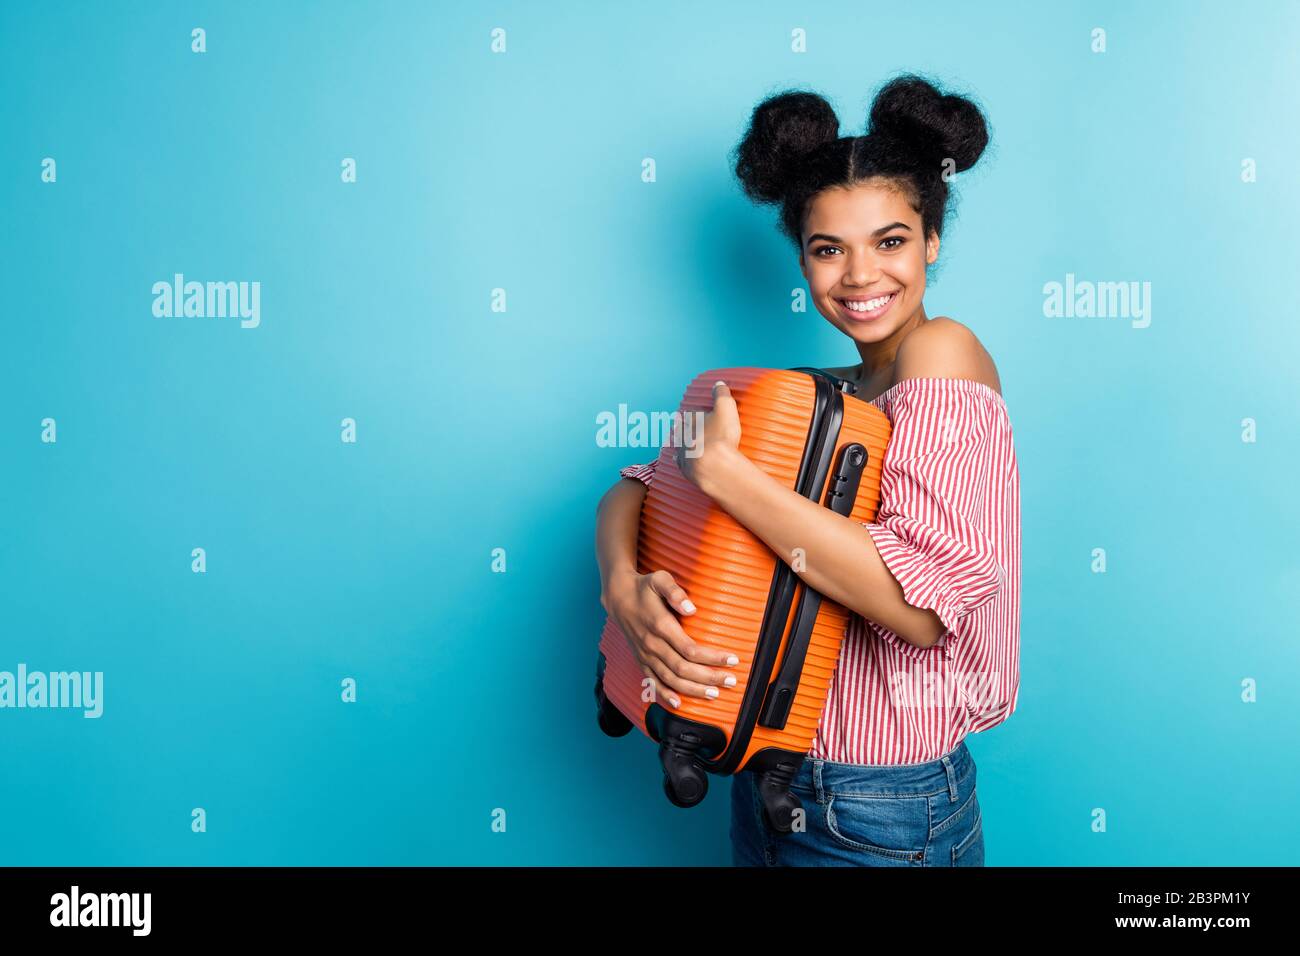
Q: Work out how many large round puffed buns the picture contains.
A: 2